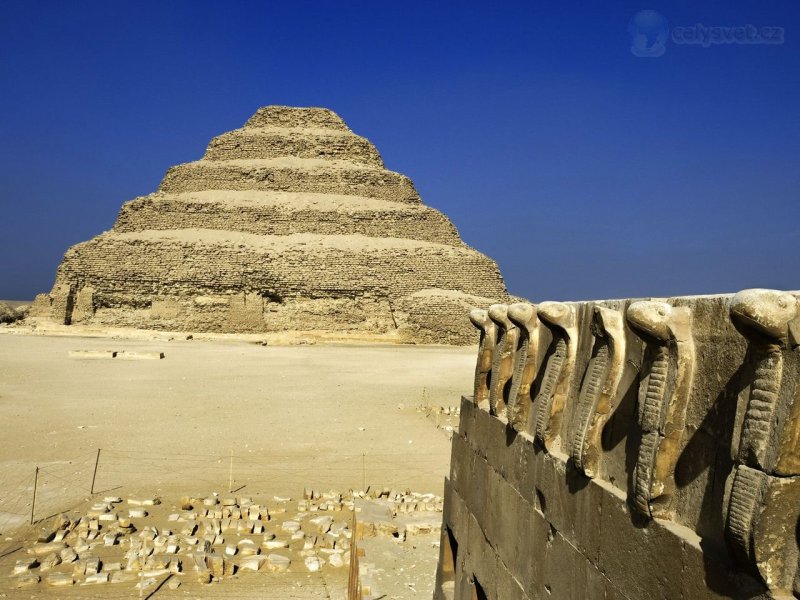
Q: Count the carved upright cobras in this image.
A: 7